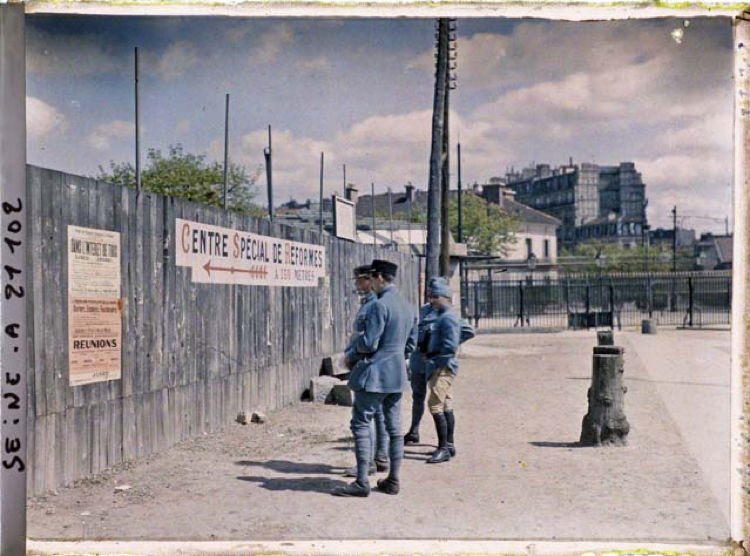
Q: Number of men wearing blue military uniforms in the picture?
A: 4